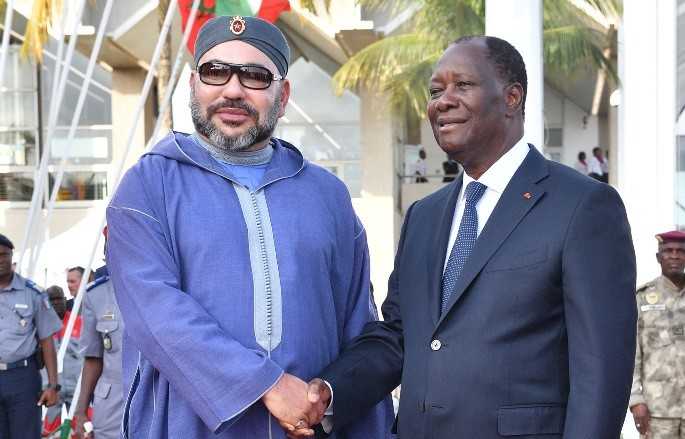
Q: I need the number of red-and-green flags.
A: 1